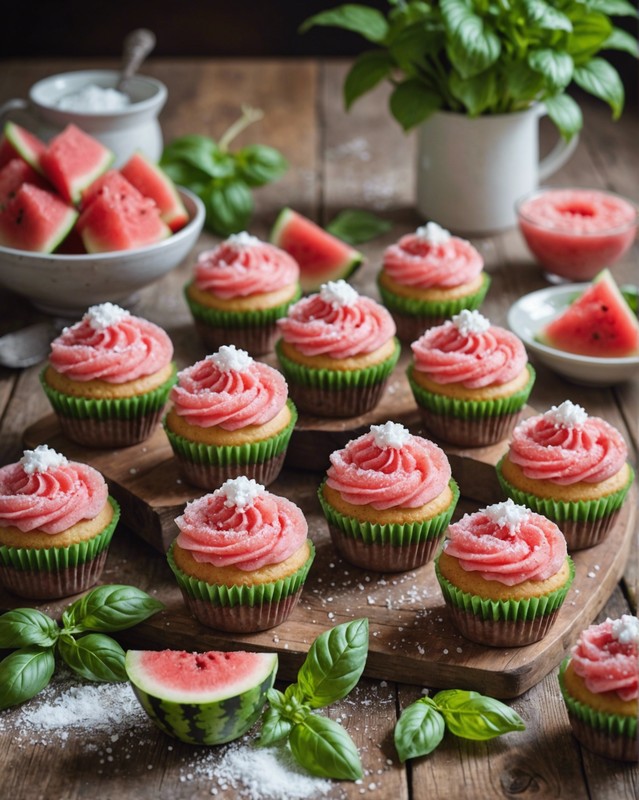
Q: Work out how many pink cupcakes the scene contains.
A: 12